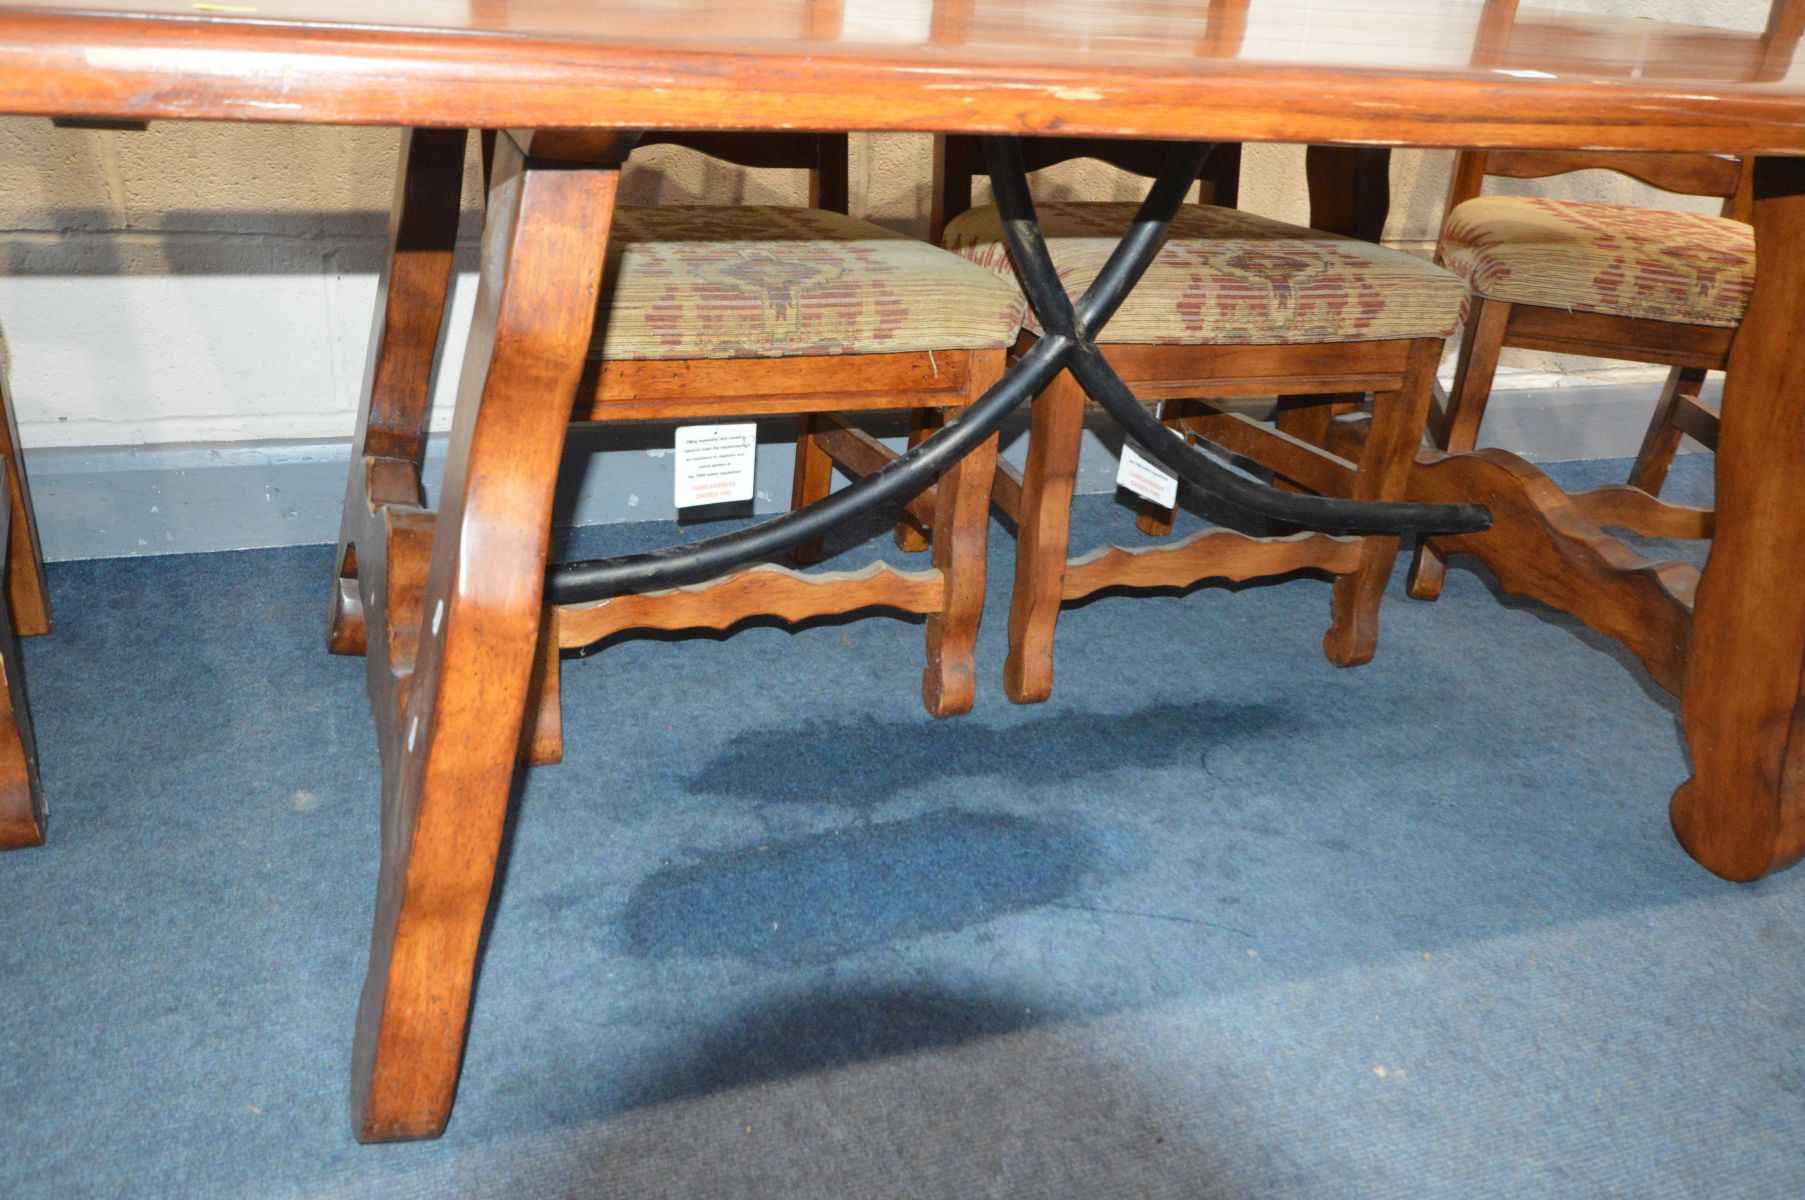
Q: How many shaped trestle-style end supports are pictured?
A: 2